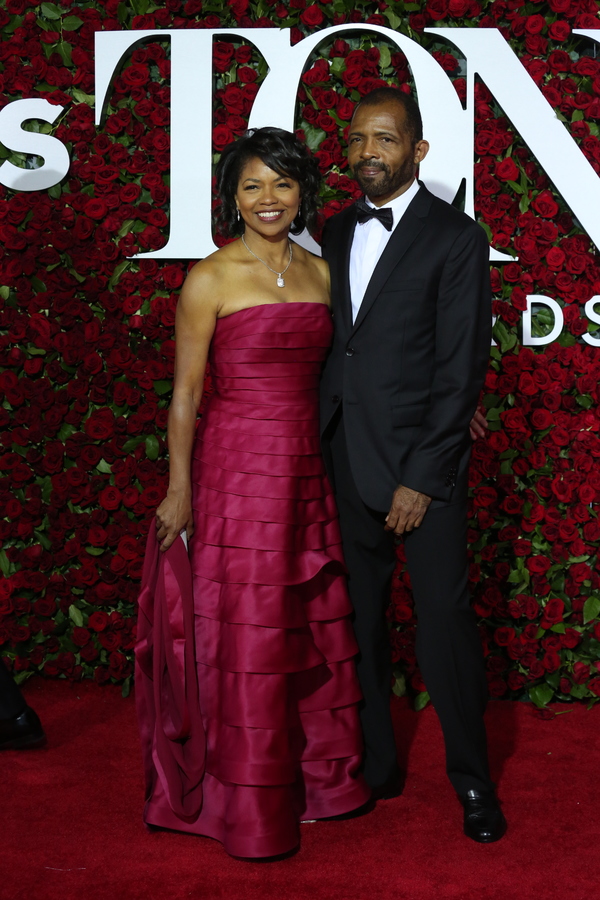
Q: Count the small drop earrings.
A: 2